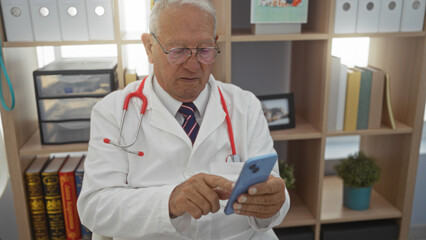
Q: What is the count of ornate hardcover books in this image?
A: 4